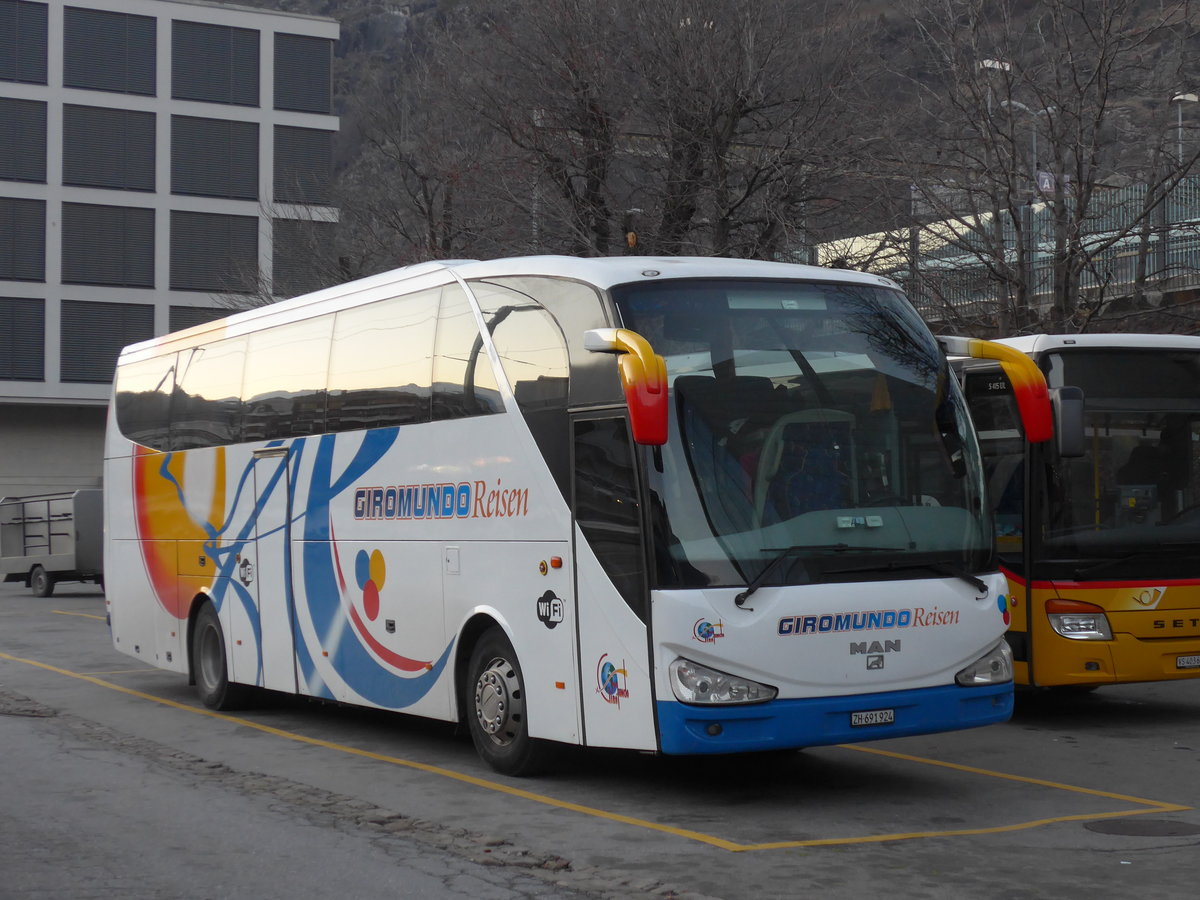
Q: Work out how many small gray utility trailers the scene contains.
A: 1